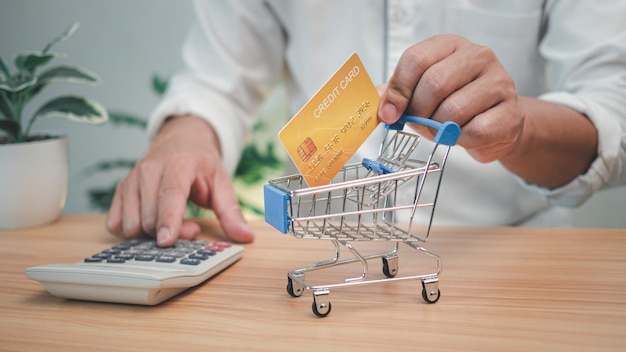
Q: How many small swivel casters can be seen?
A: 4